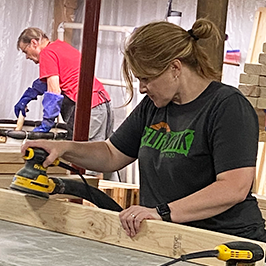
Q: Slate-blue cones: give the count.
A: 0